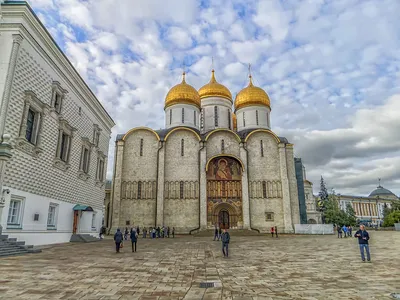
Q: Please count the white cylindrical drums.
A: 3